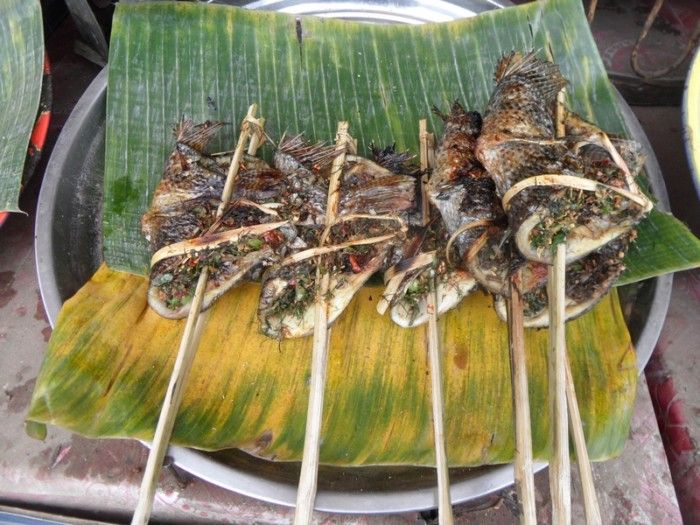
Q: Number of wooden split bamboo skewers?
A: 6